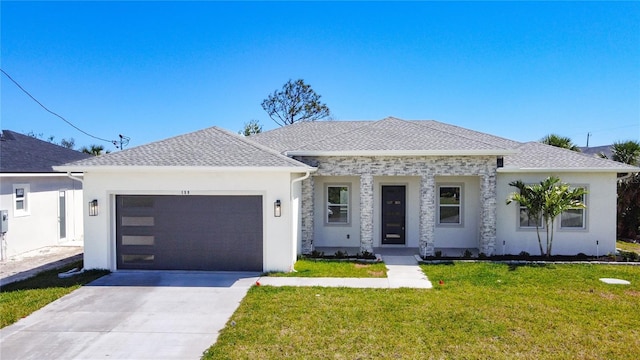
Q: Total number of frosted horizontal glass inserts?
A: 4